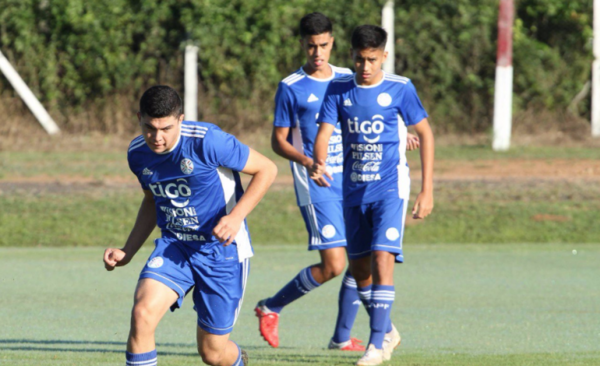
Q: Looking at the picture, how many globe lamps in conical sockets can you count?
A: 0